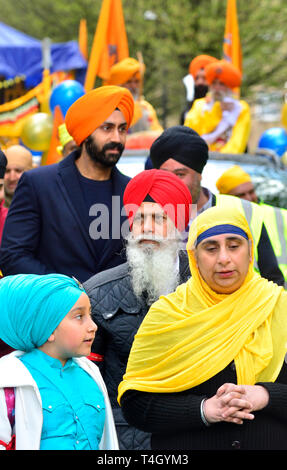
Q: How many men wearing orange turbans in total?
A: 4